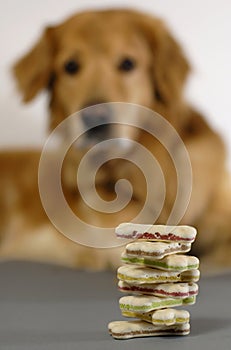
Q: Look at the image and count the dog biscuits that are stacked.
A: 8